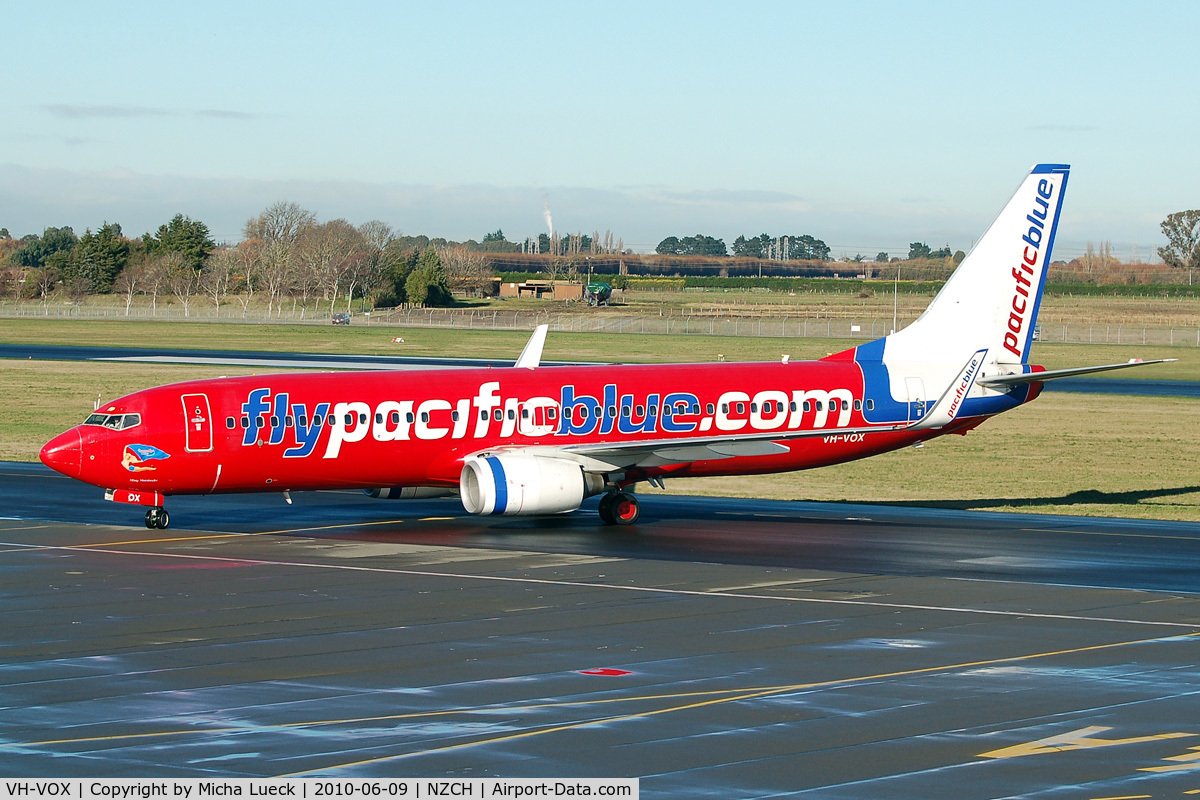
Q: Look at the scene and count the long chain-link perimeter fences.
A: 1